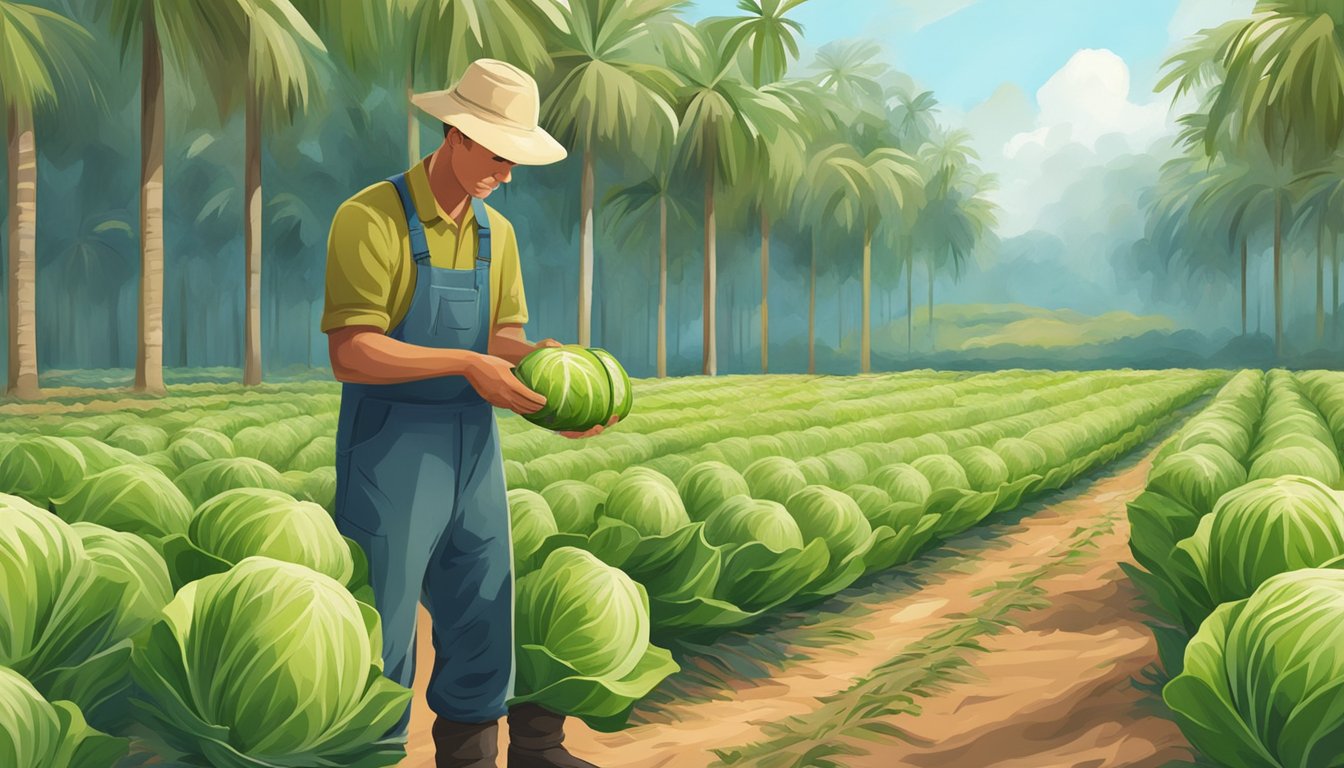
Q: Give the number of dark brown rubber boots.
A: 2